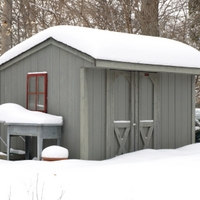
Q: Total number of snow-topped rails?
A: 2